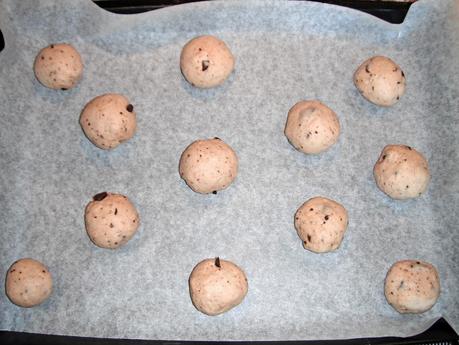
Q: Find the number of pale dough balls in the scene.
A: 12